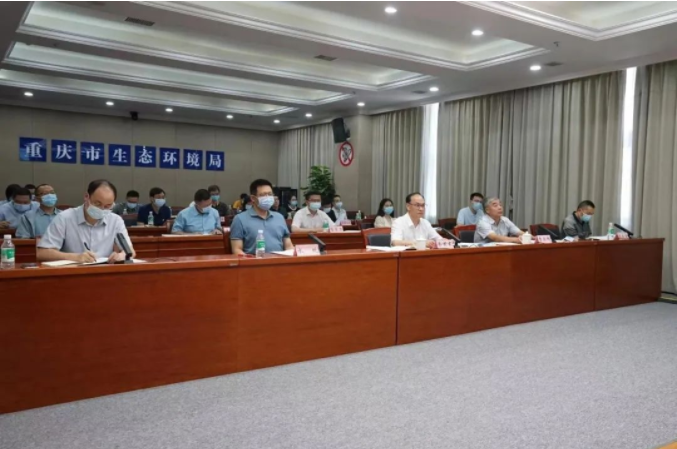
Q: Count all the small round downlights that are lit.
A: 11